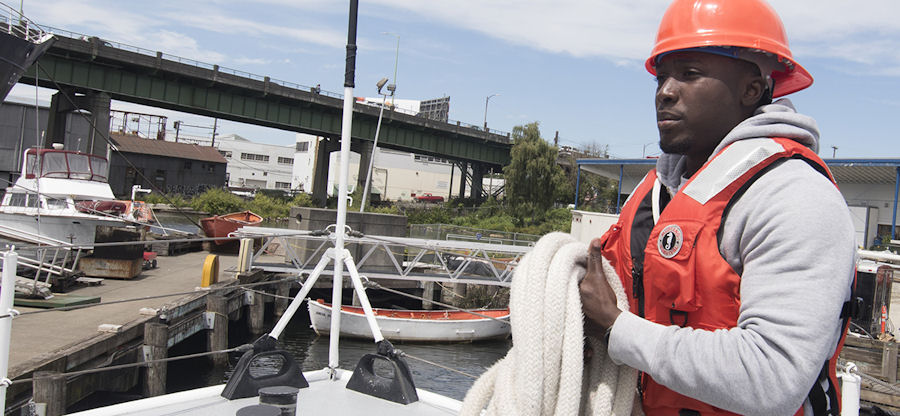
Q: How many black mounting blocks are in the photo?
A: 2